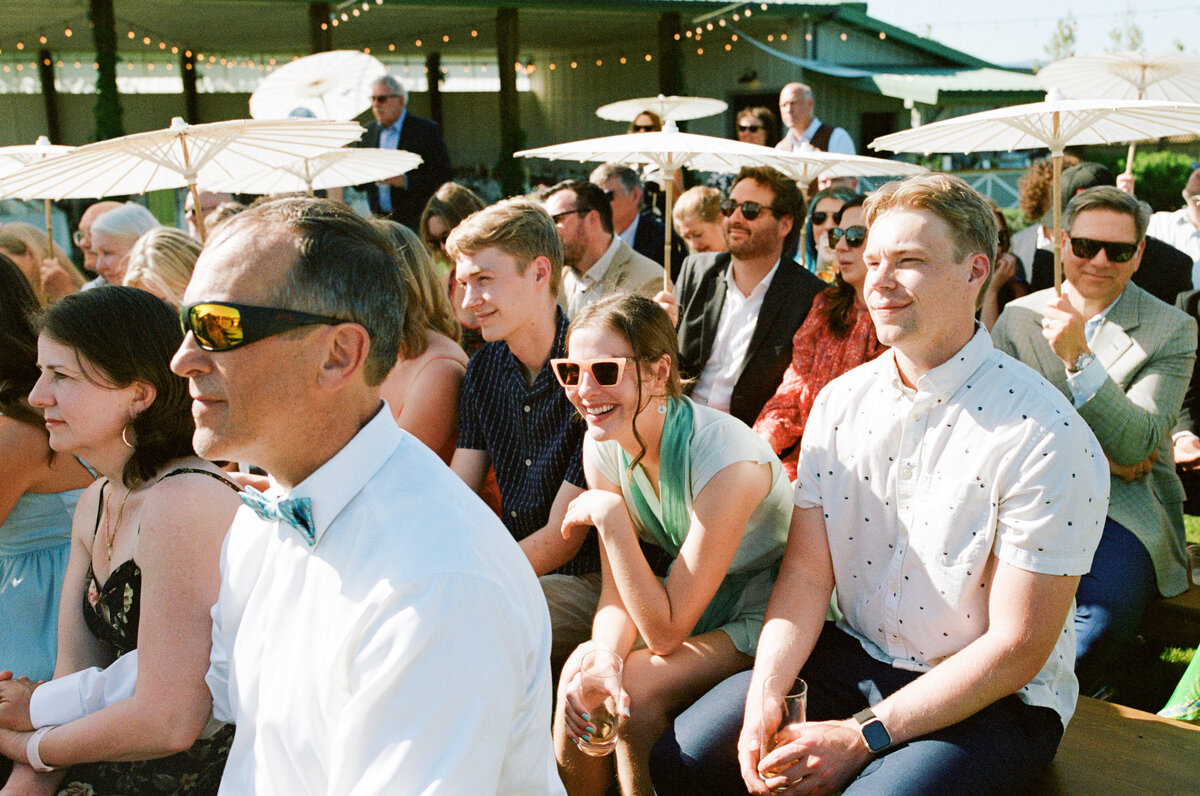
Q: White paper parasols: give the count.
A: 9